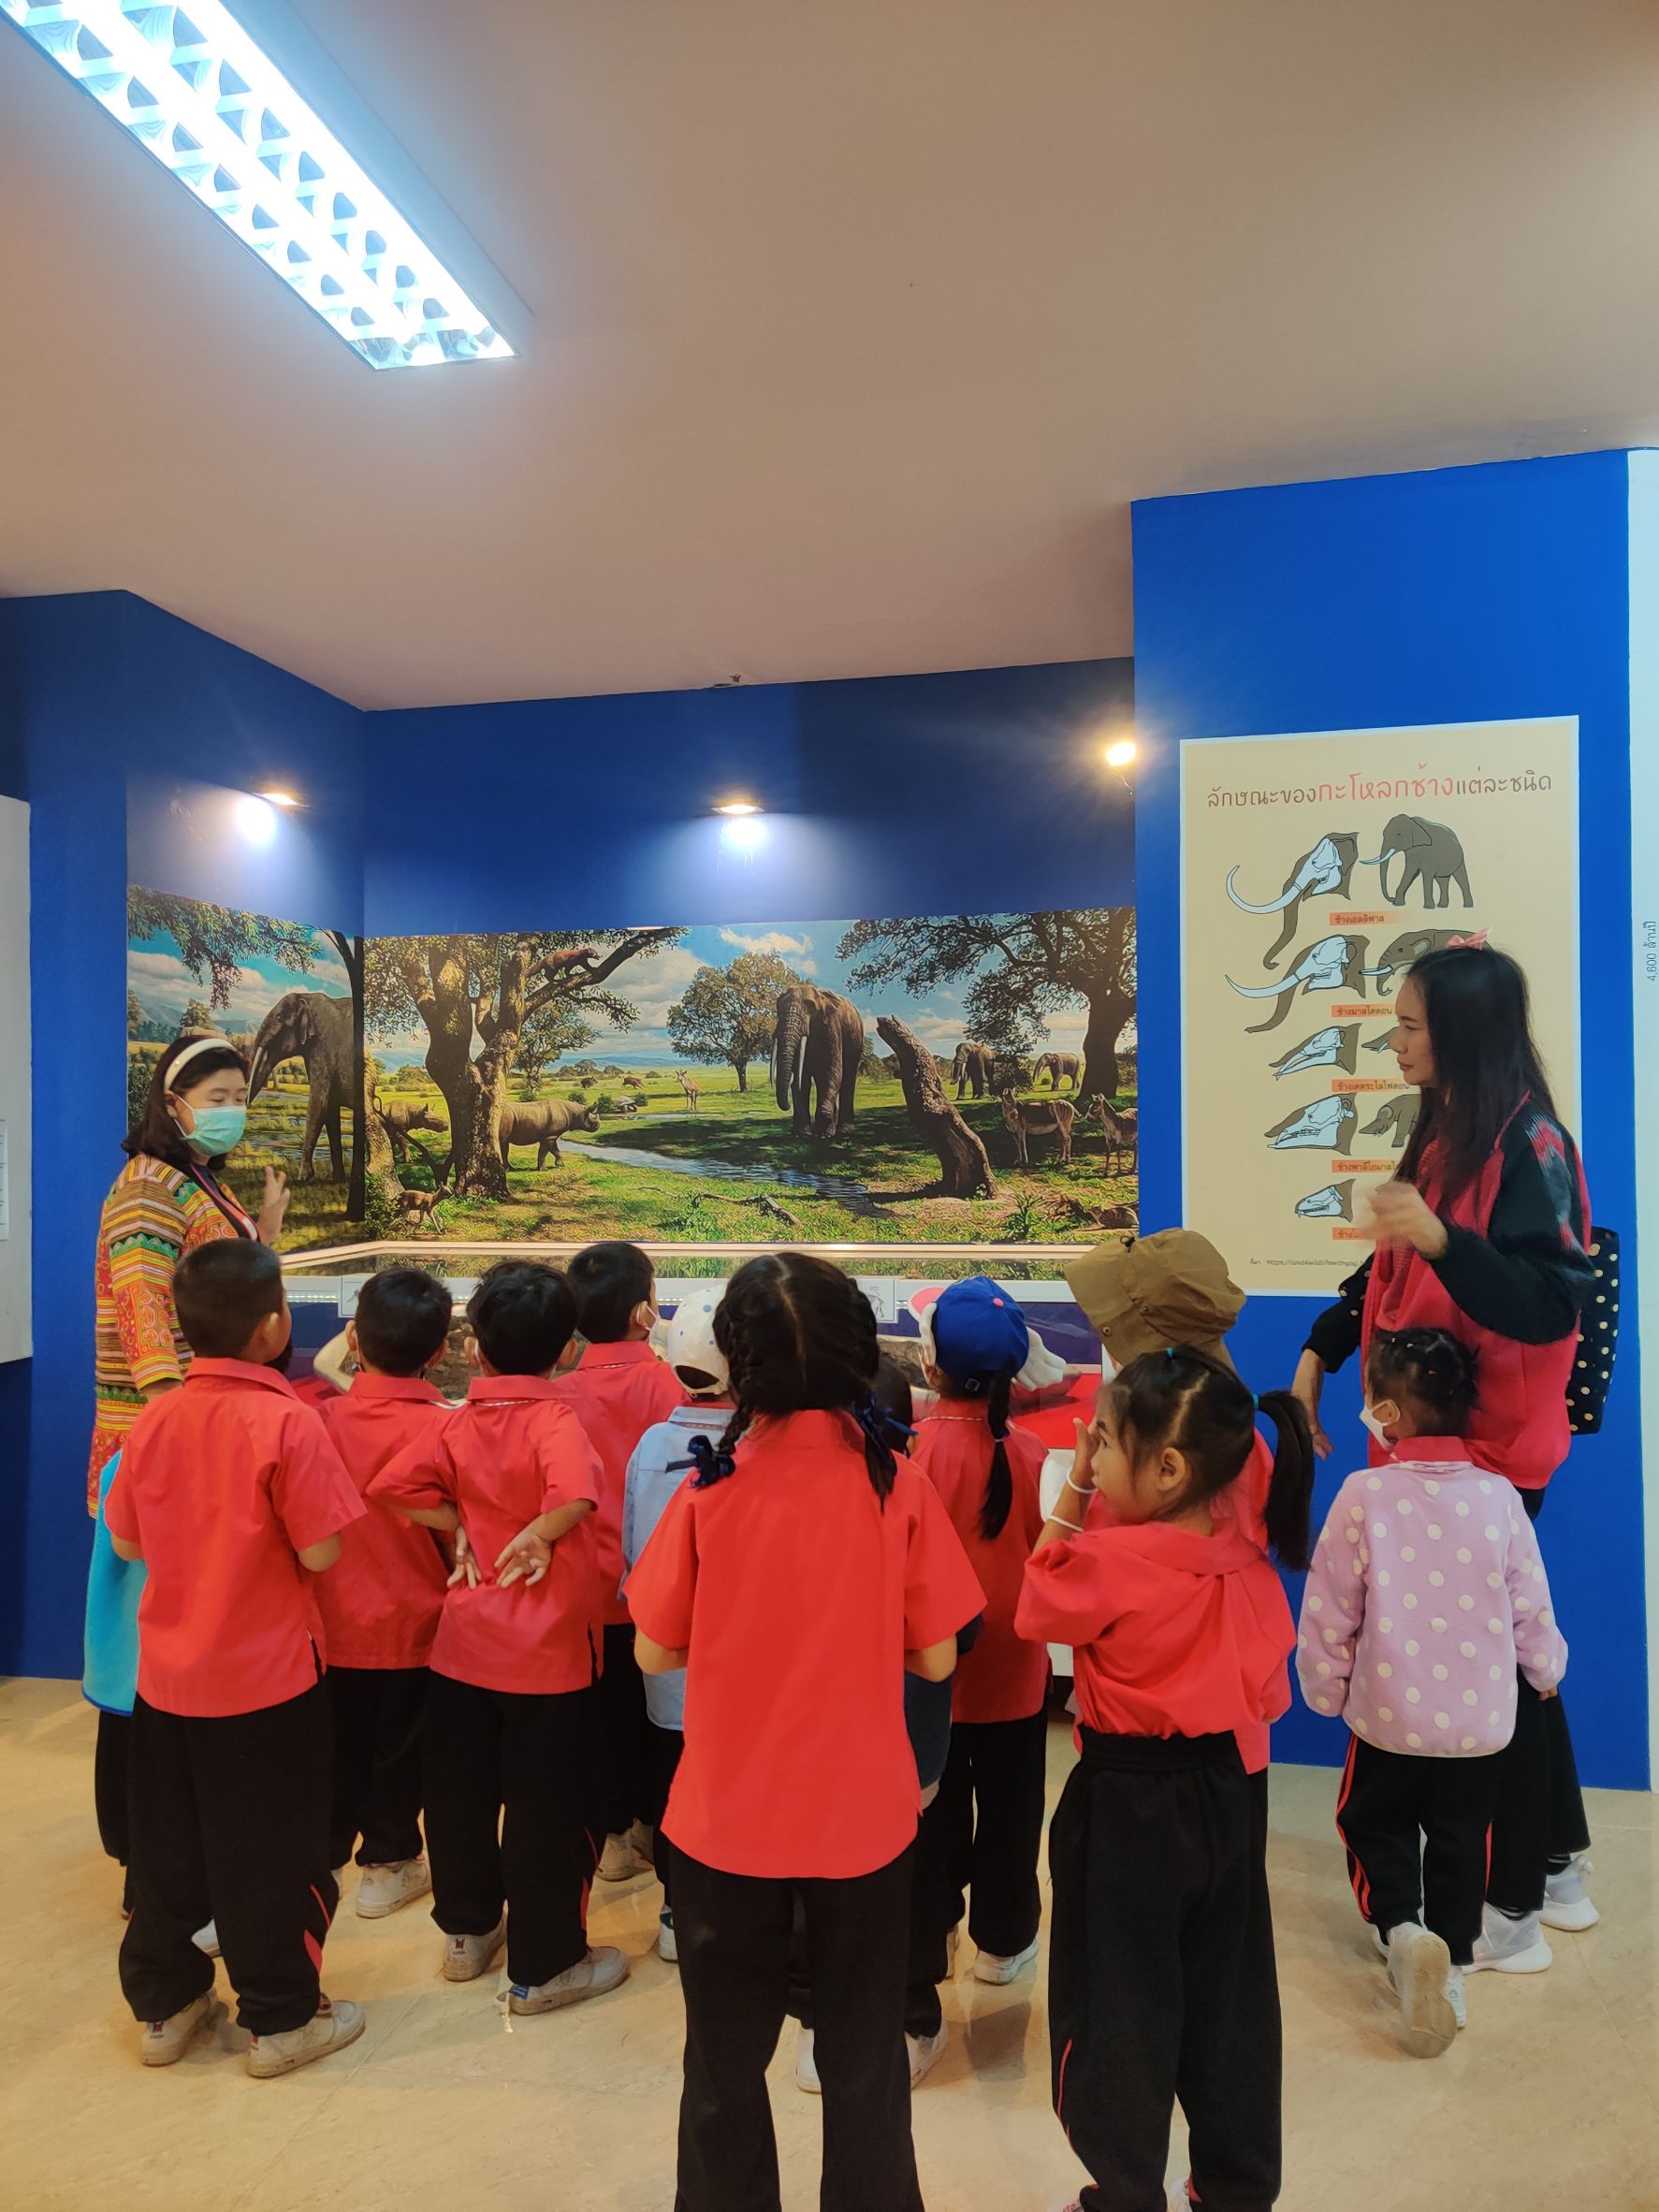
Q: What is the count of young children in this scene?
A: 12